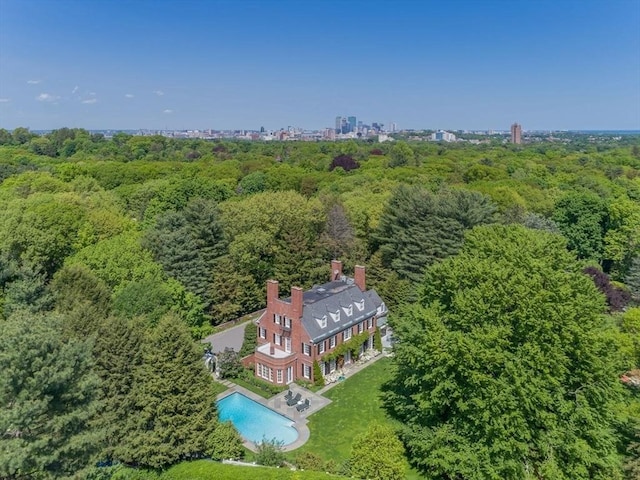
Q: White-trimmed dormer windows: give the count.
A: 4